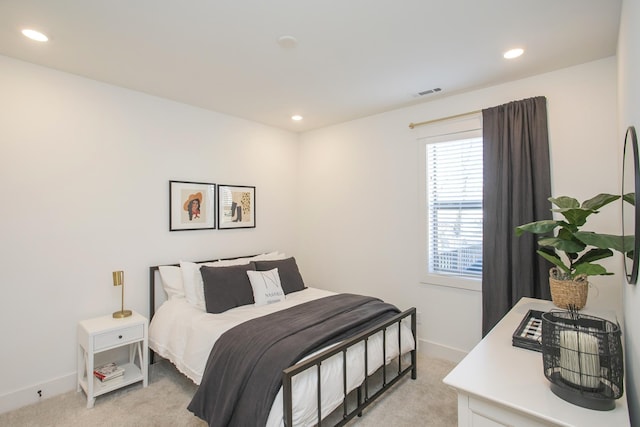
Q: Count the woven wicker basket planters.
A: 1